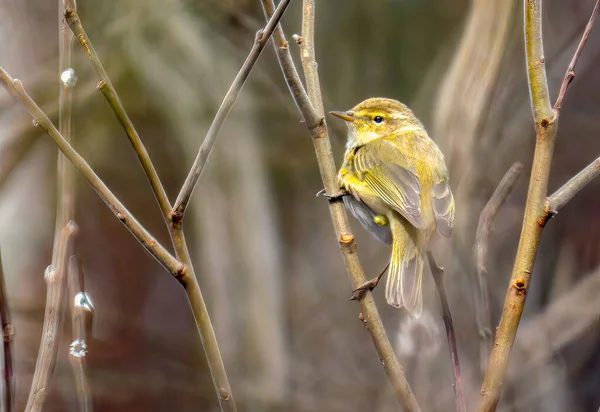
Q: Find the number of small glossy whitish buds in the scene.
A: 3